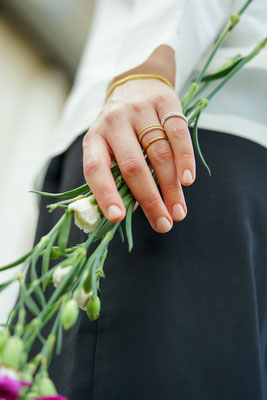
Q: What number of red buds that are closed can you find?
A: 0